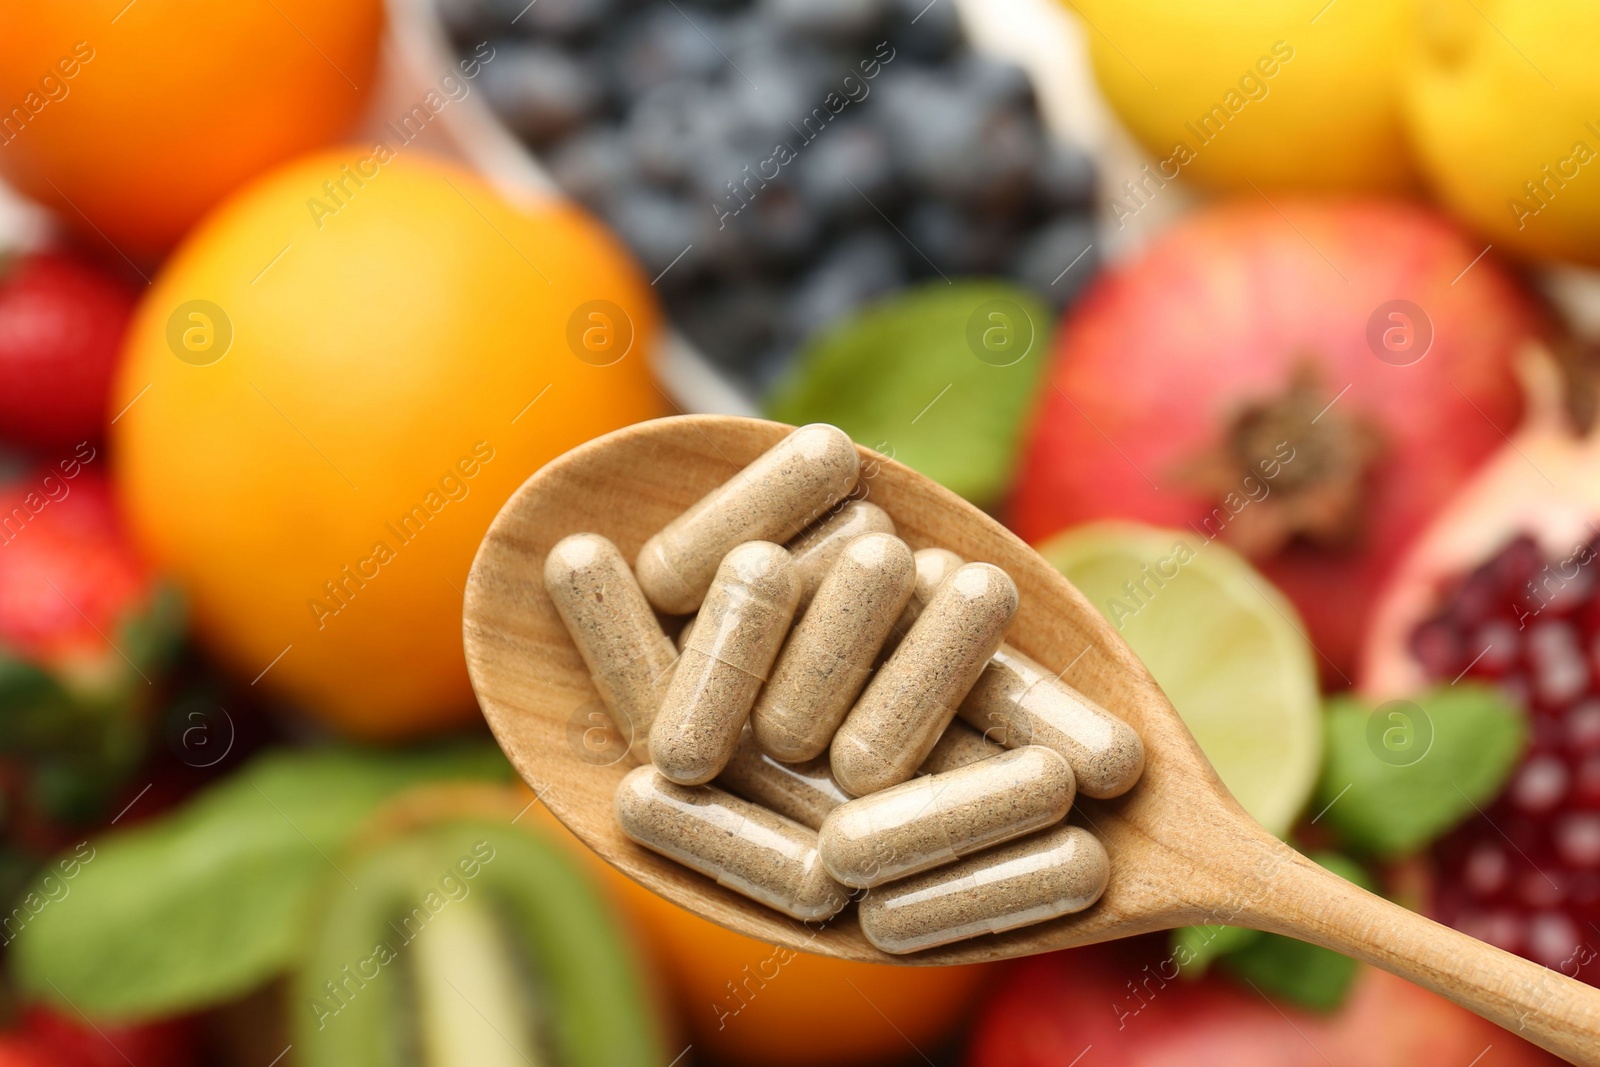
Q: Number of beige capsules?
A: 13